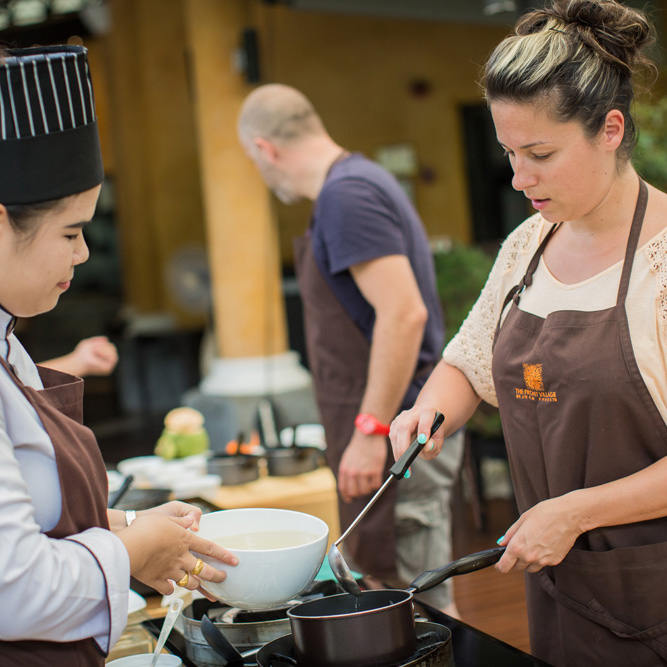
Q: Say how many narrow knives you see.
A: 0